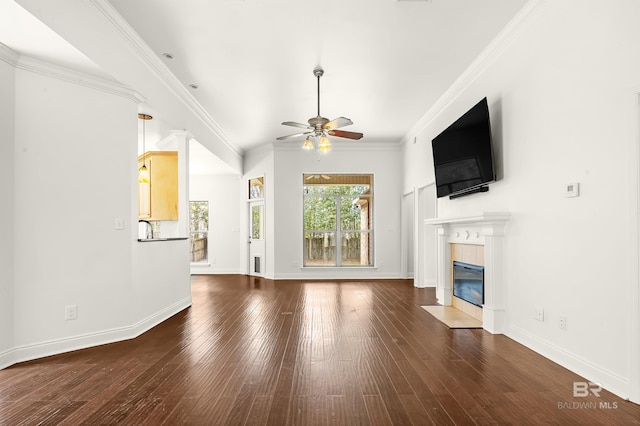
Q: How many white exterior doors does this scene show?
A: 1